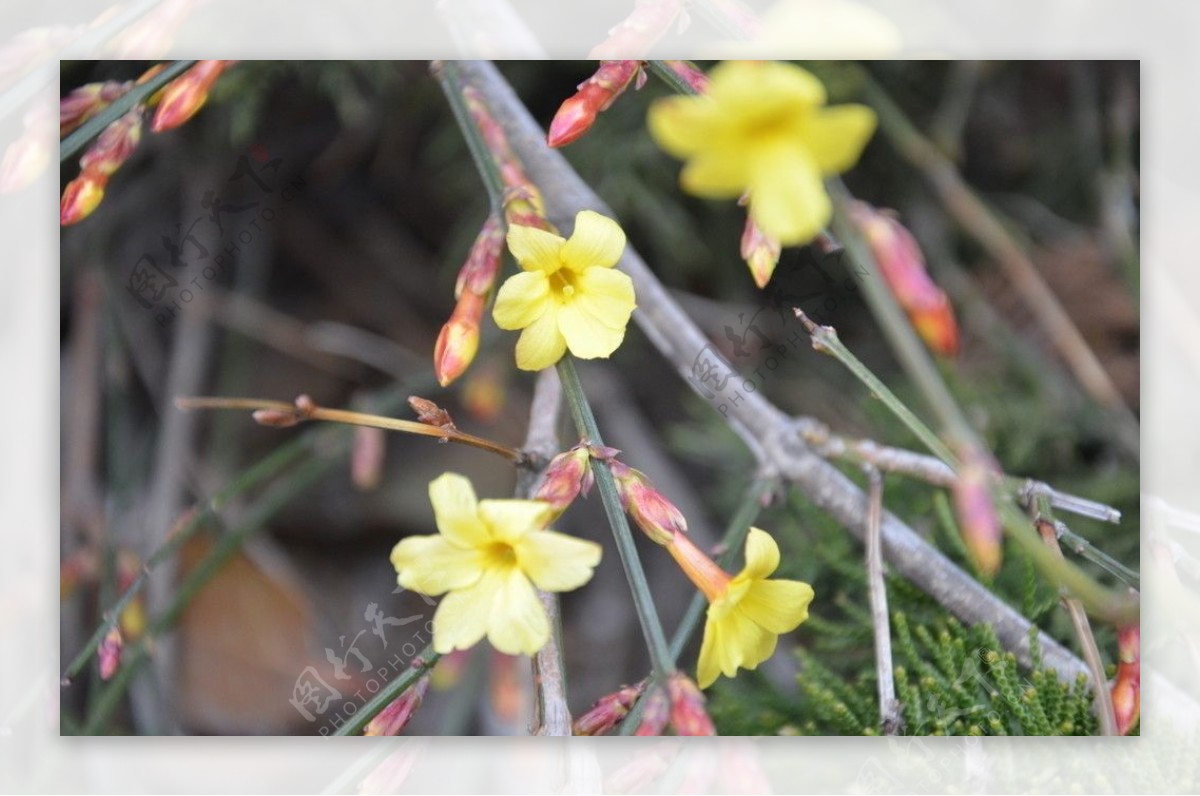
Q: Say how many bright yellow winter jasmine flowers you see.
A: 4